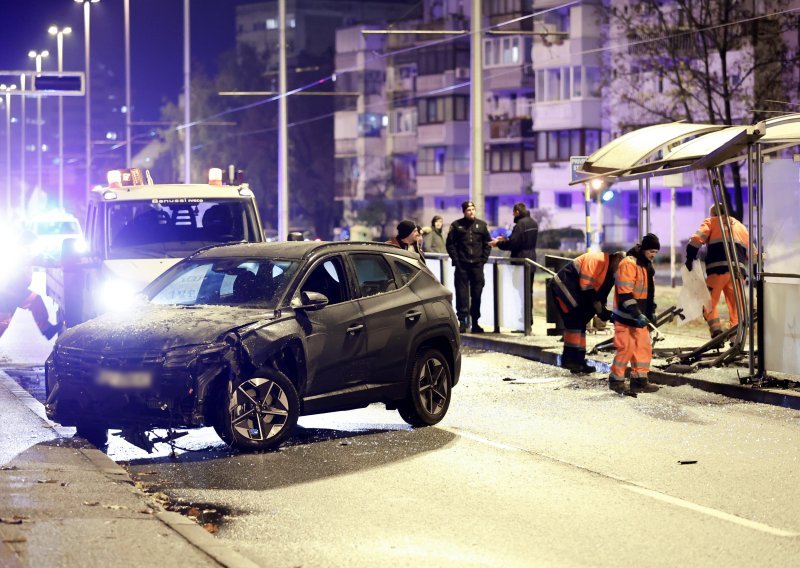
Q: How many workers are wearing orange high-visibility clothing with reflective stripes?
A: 3